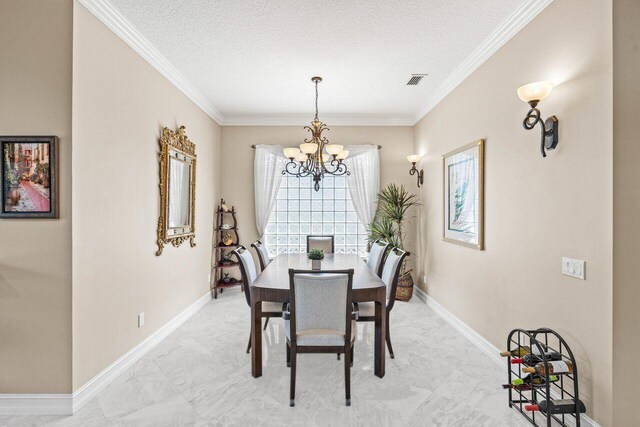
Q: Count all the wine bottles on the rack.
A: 6